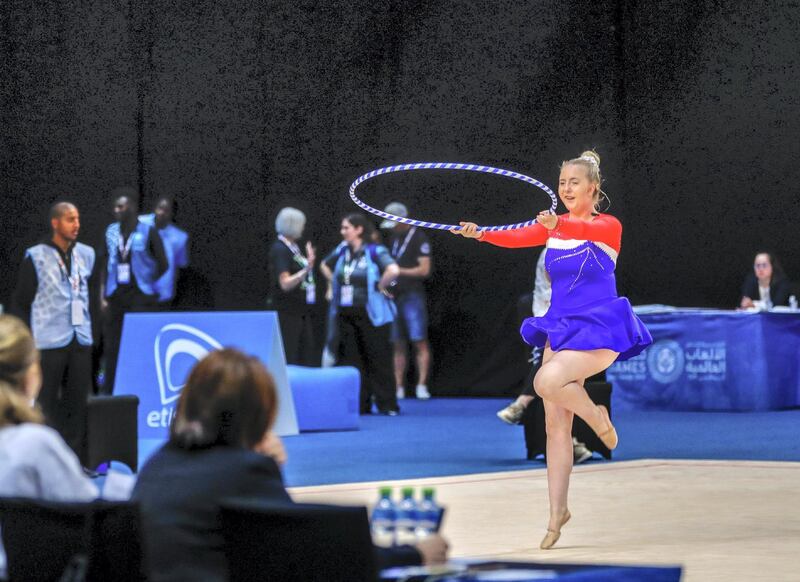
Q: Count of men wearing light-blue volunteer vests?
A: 3